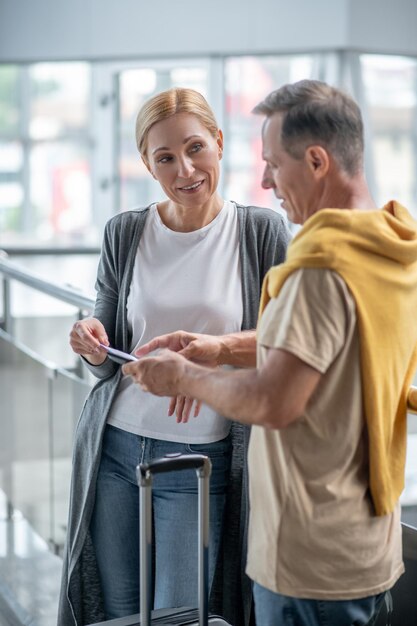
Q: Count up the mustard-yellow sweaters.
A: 1